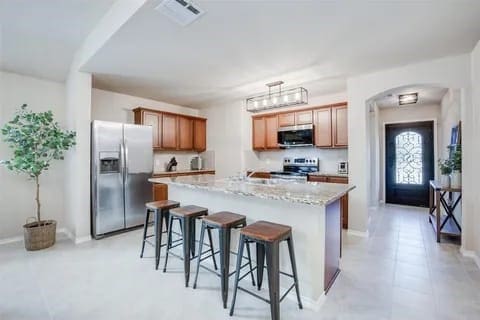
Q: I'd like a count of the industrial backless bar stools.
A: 4